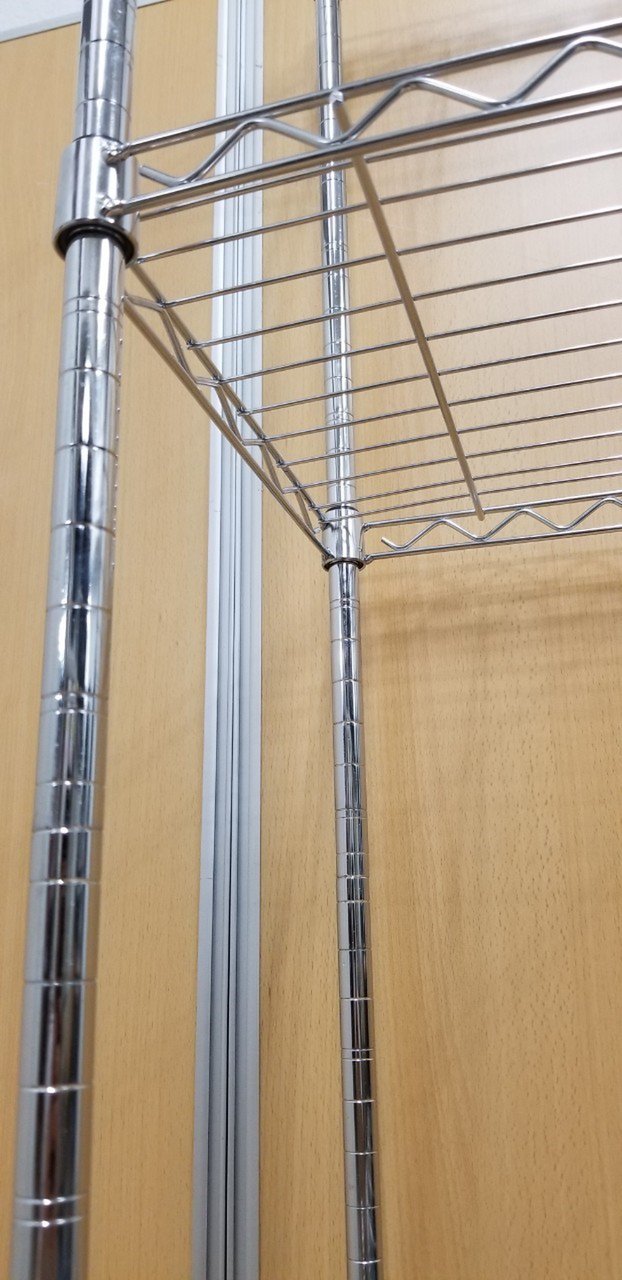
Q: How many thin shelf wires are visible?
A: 11